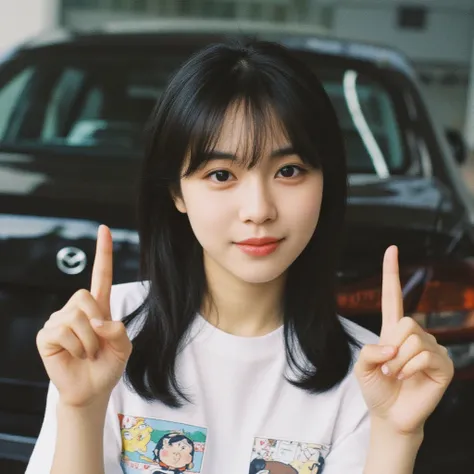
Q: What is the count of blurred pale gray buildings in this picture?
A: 1